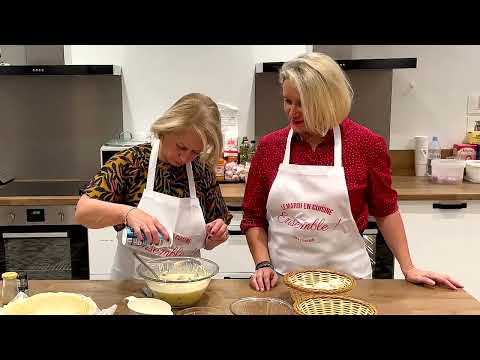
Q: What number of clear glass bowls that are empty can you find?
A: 2